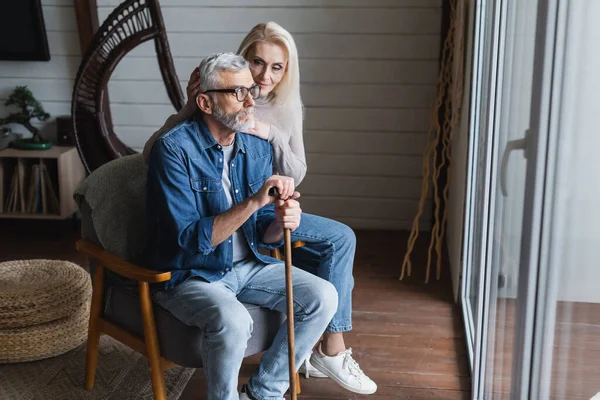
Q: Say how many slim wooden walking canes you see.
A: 1